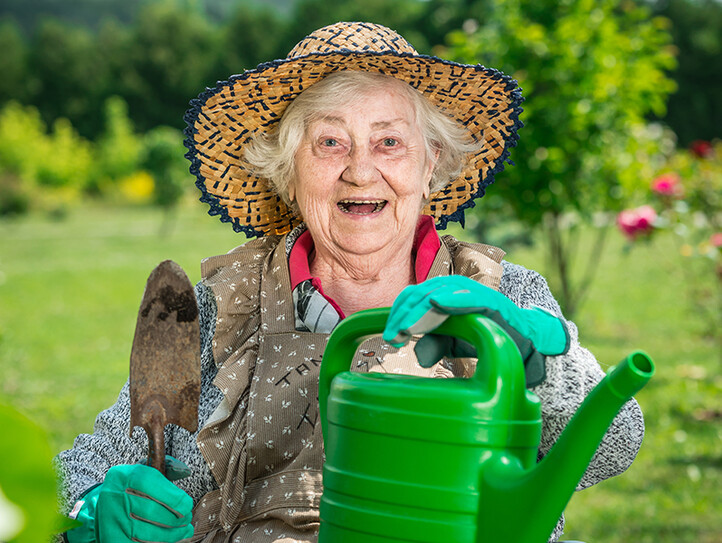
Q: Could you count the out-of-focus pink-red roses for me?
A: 4